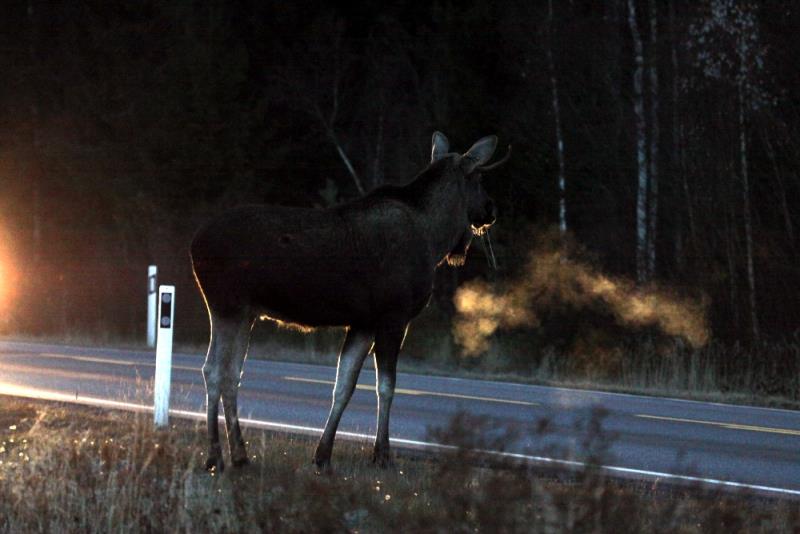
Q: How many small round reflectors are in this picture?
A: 2